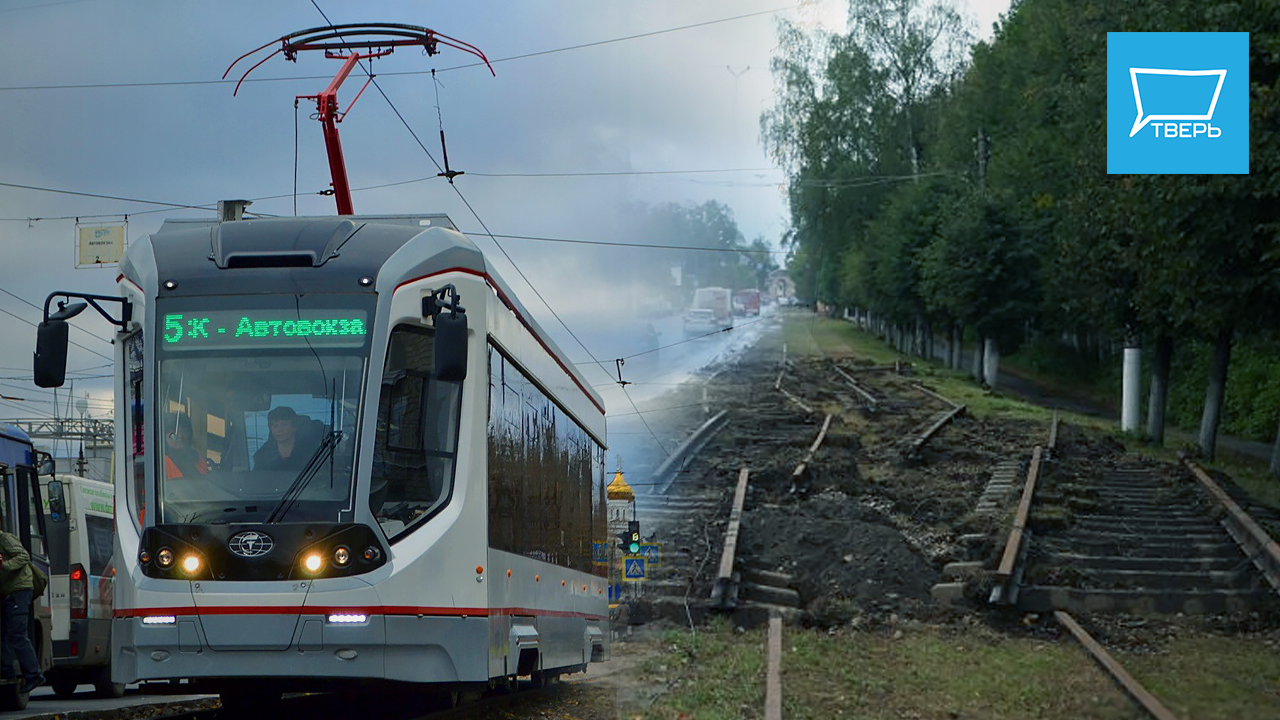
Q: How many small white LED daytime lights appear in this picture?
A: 2